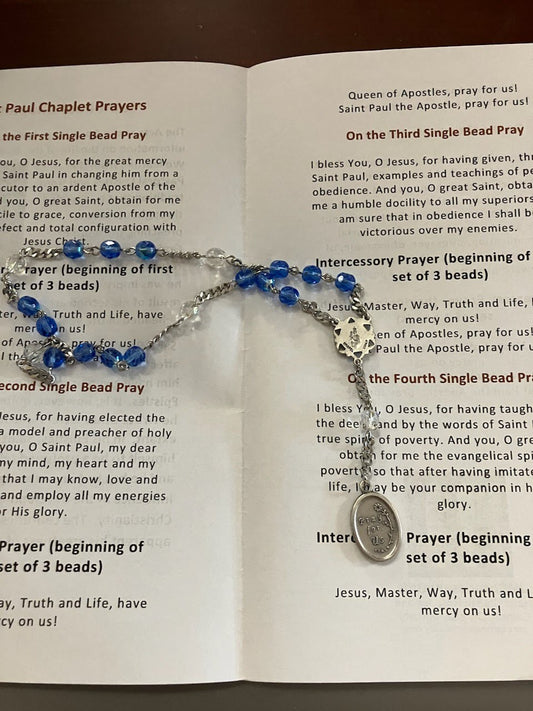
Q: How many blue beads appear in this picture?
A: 15